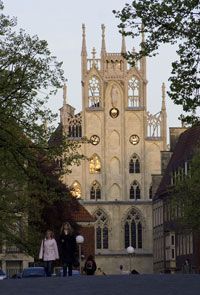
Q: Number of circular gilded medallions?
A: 3